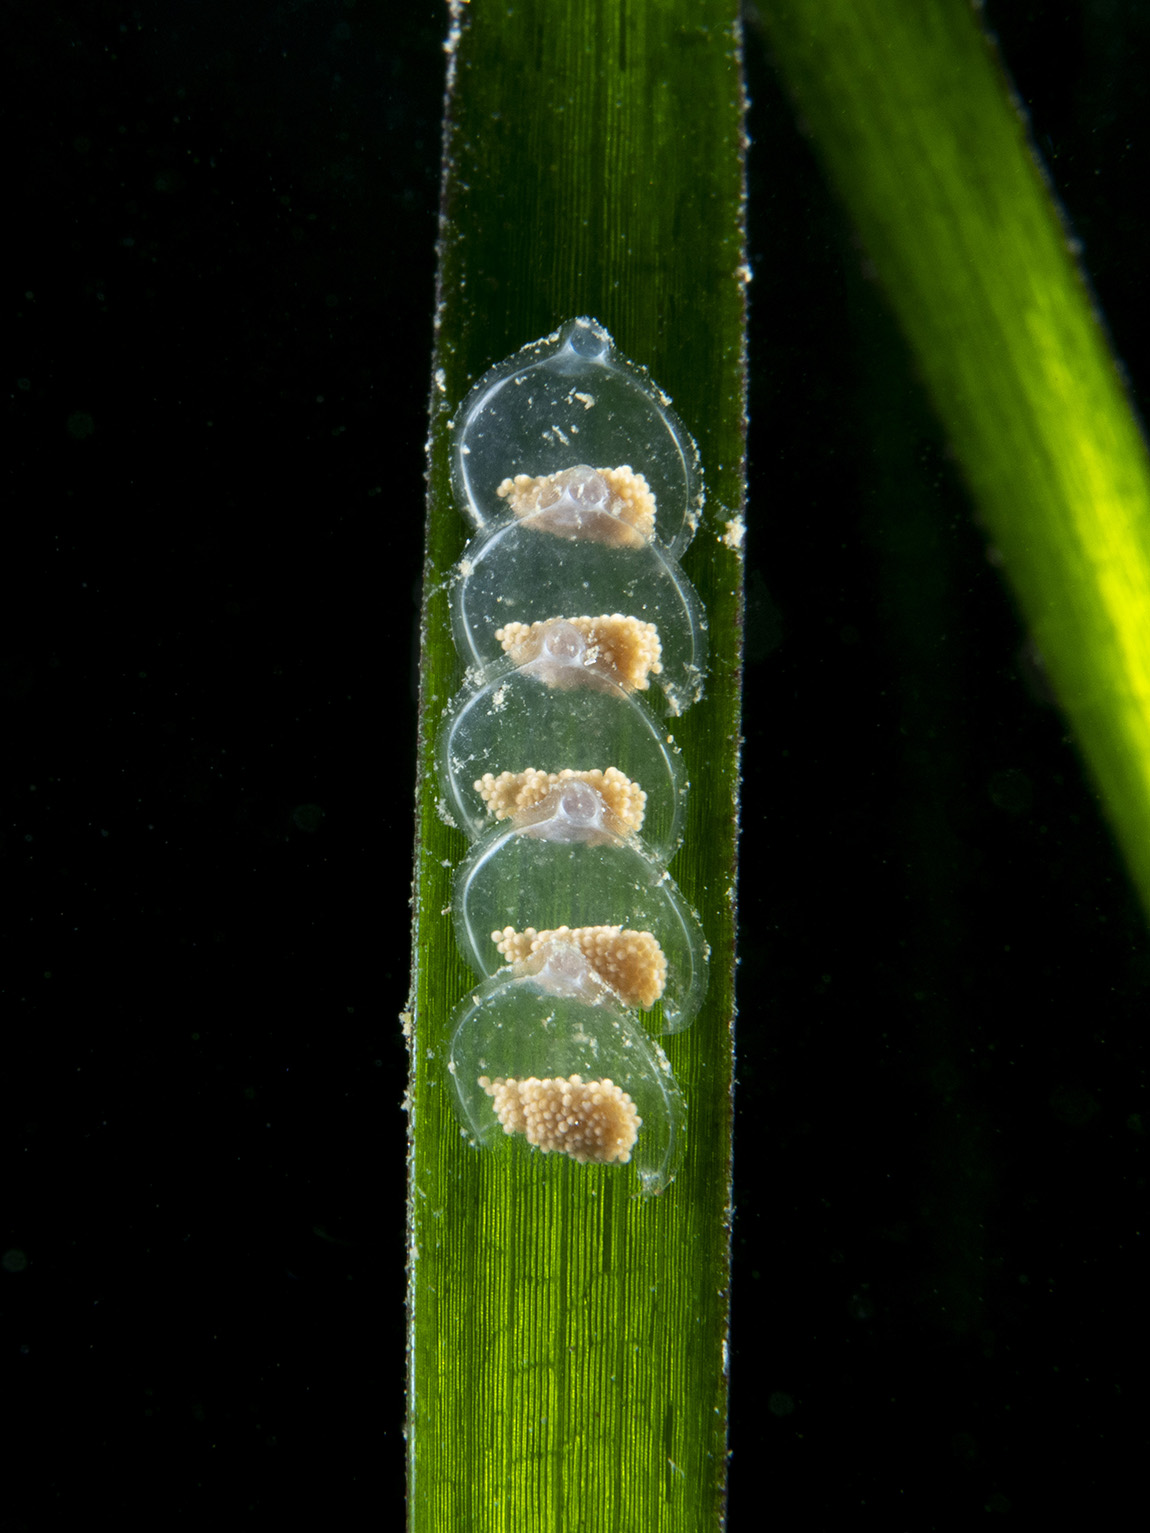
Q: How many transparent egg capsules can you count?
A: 5